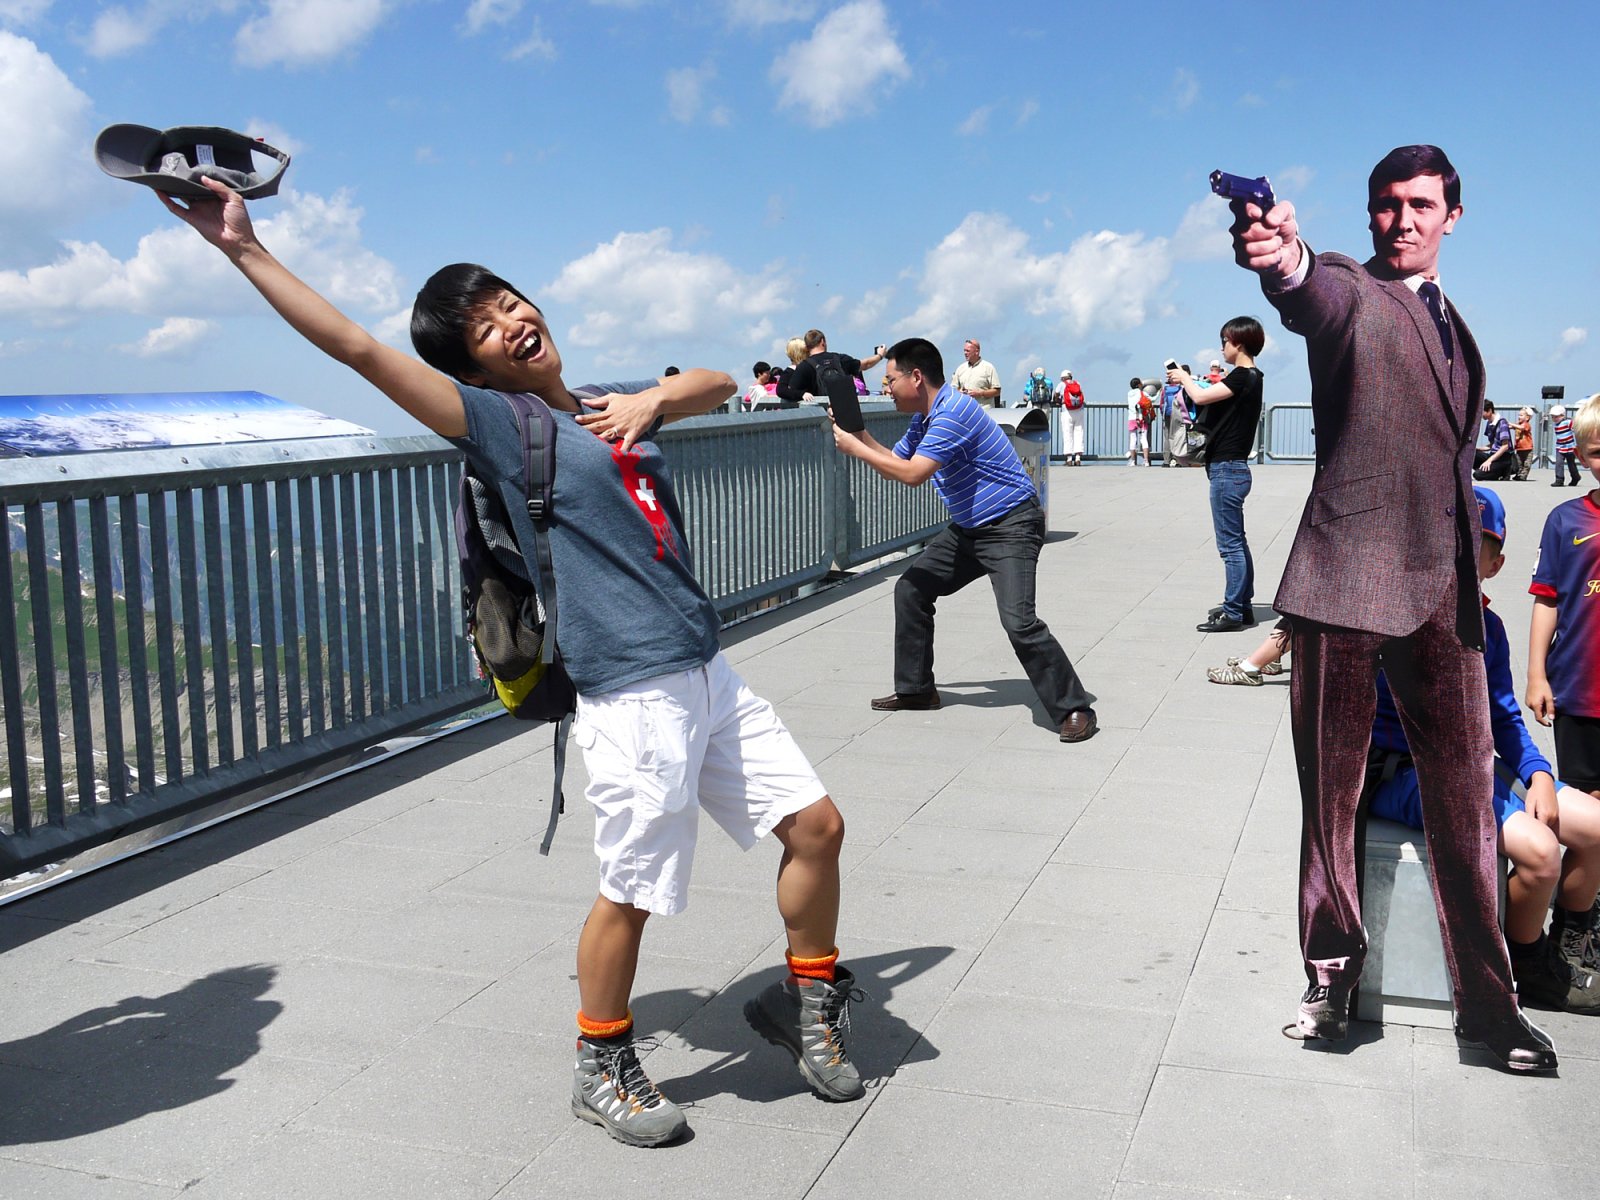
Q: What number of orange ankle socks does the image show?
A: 2